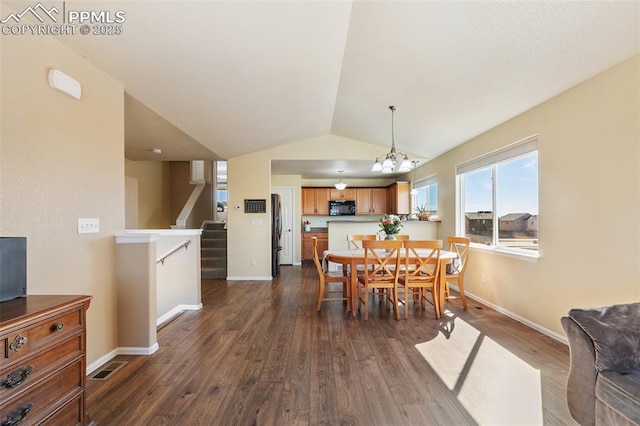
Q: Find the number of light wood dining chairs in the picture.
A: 6